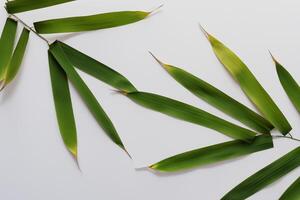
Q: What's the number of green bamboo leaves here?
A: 14